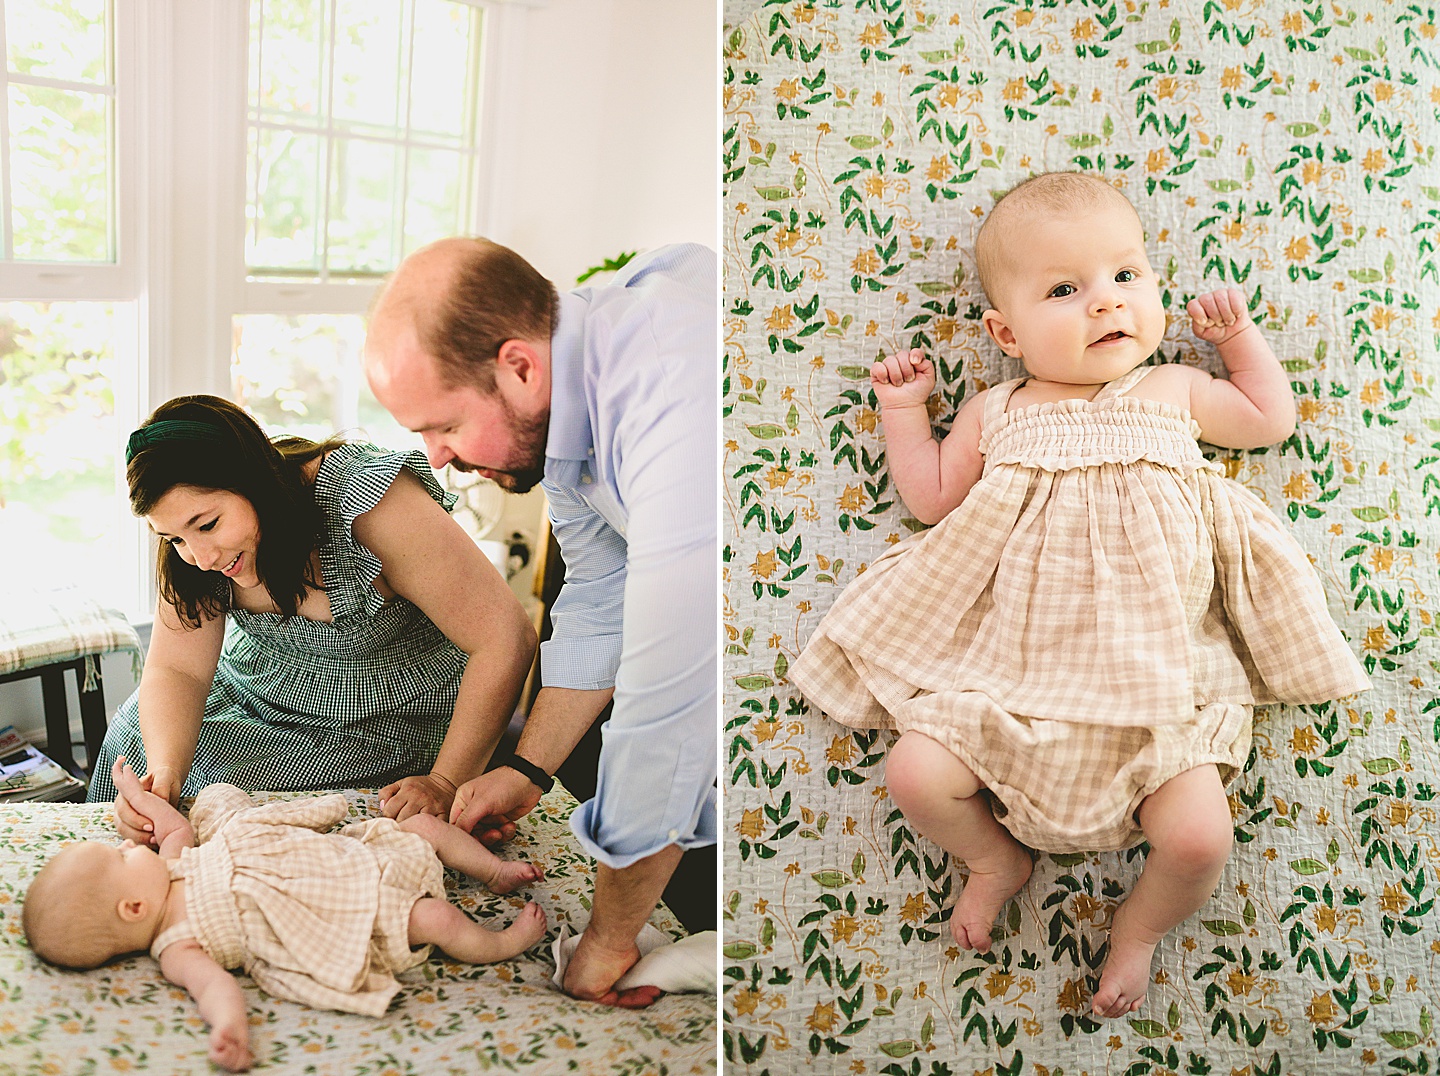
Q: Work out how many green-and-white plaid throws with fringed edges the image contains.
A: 1